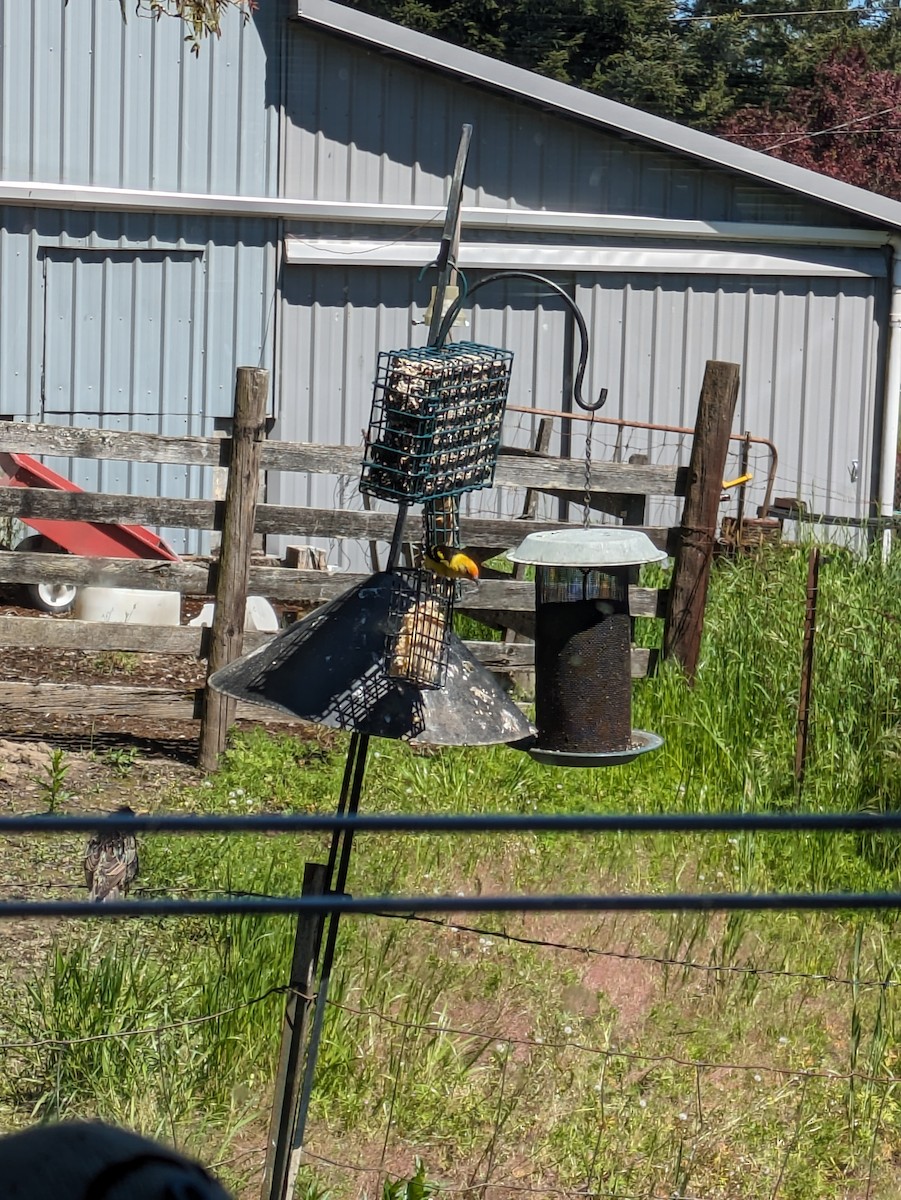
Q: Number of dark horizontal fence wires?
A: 2